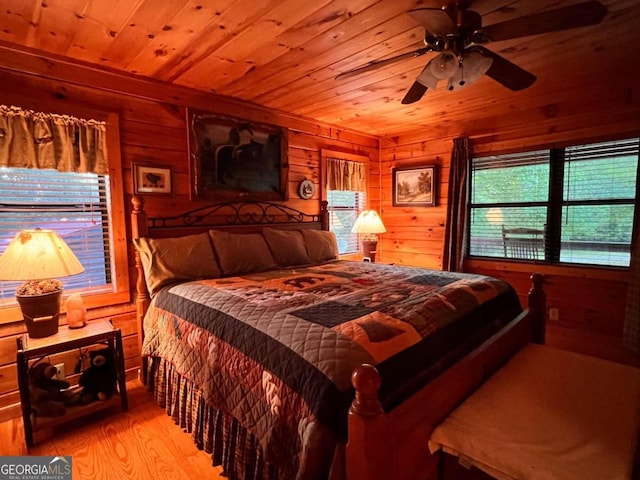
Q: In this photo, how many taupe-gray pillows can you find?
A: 4